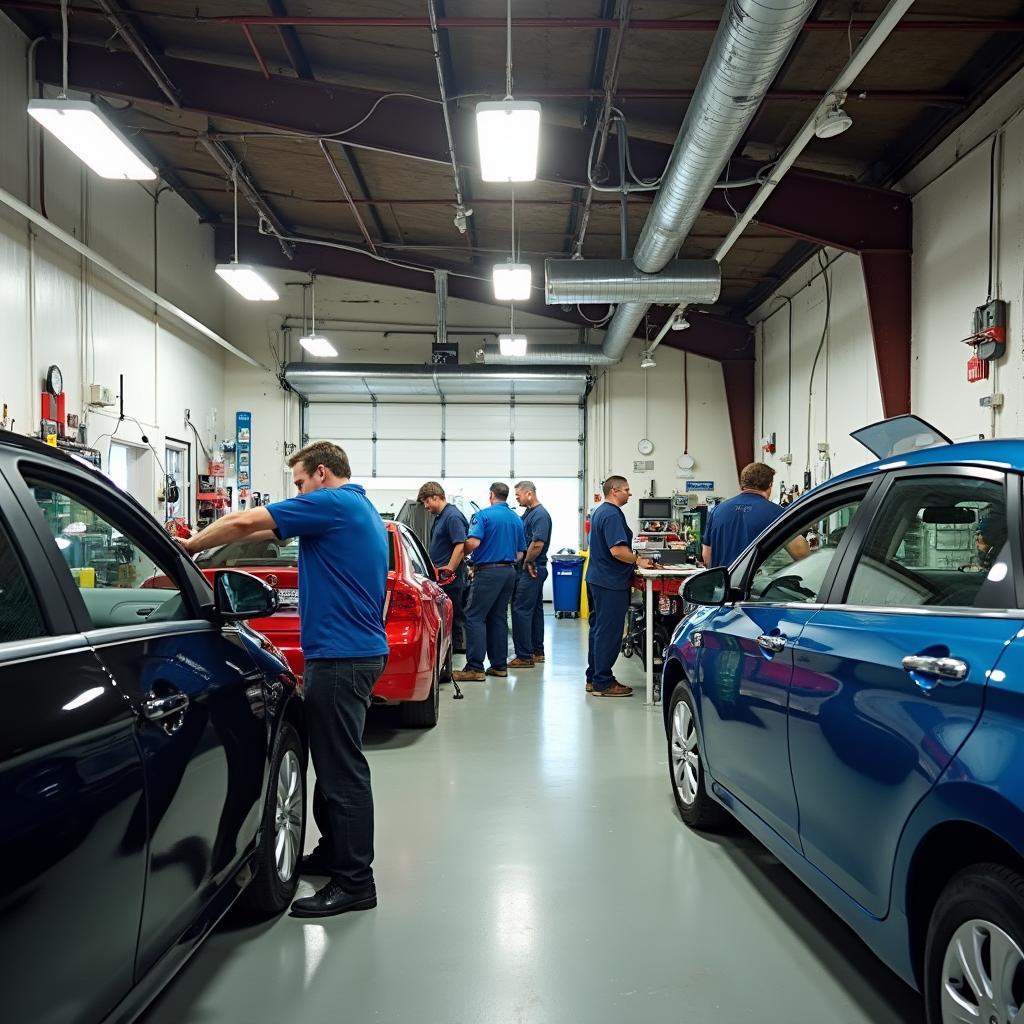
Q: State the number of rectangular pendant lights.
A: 6